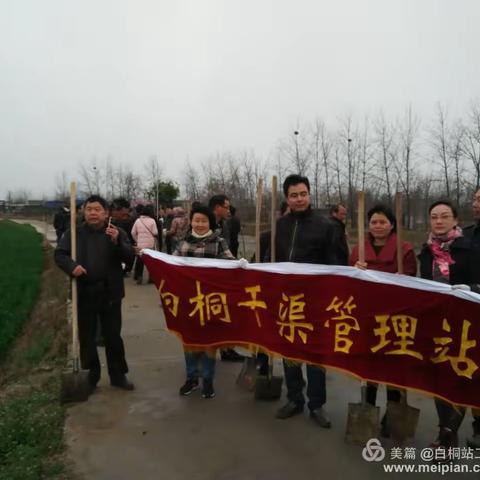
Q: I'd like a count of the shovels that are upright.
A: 5